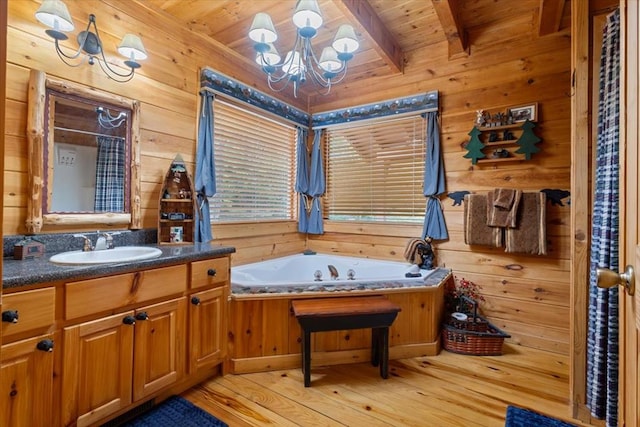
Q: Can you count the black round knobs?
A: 6